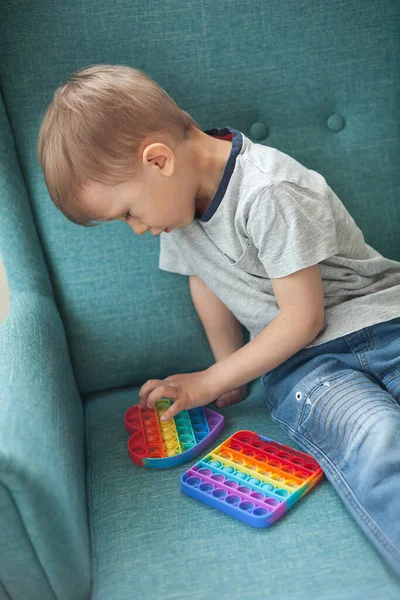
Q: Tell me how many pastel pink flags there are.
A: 0